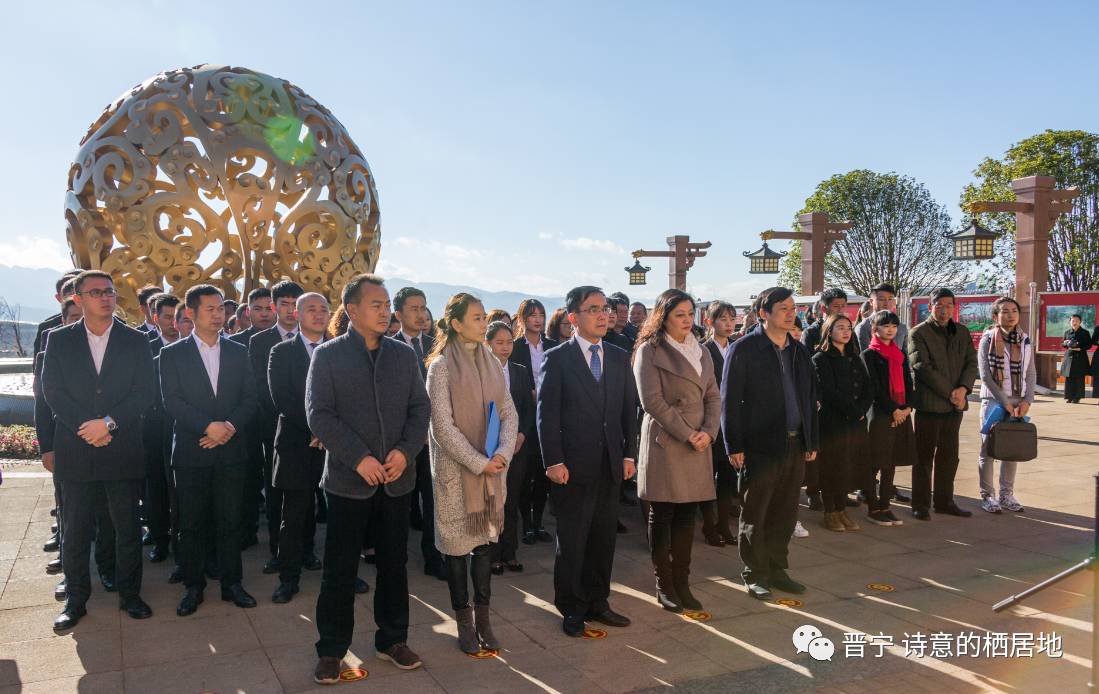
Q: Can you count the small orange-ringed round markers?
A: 6